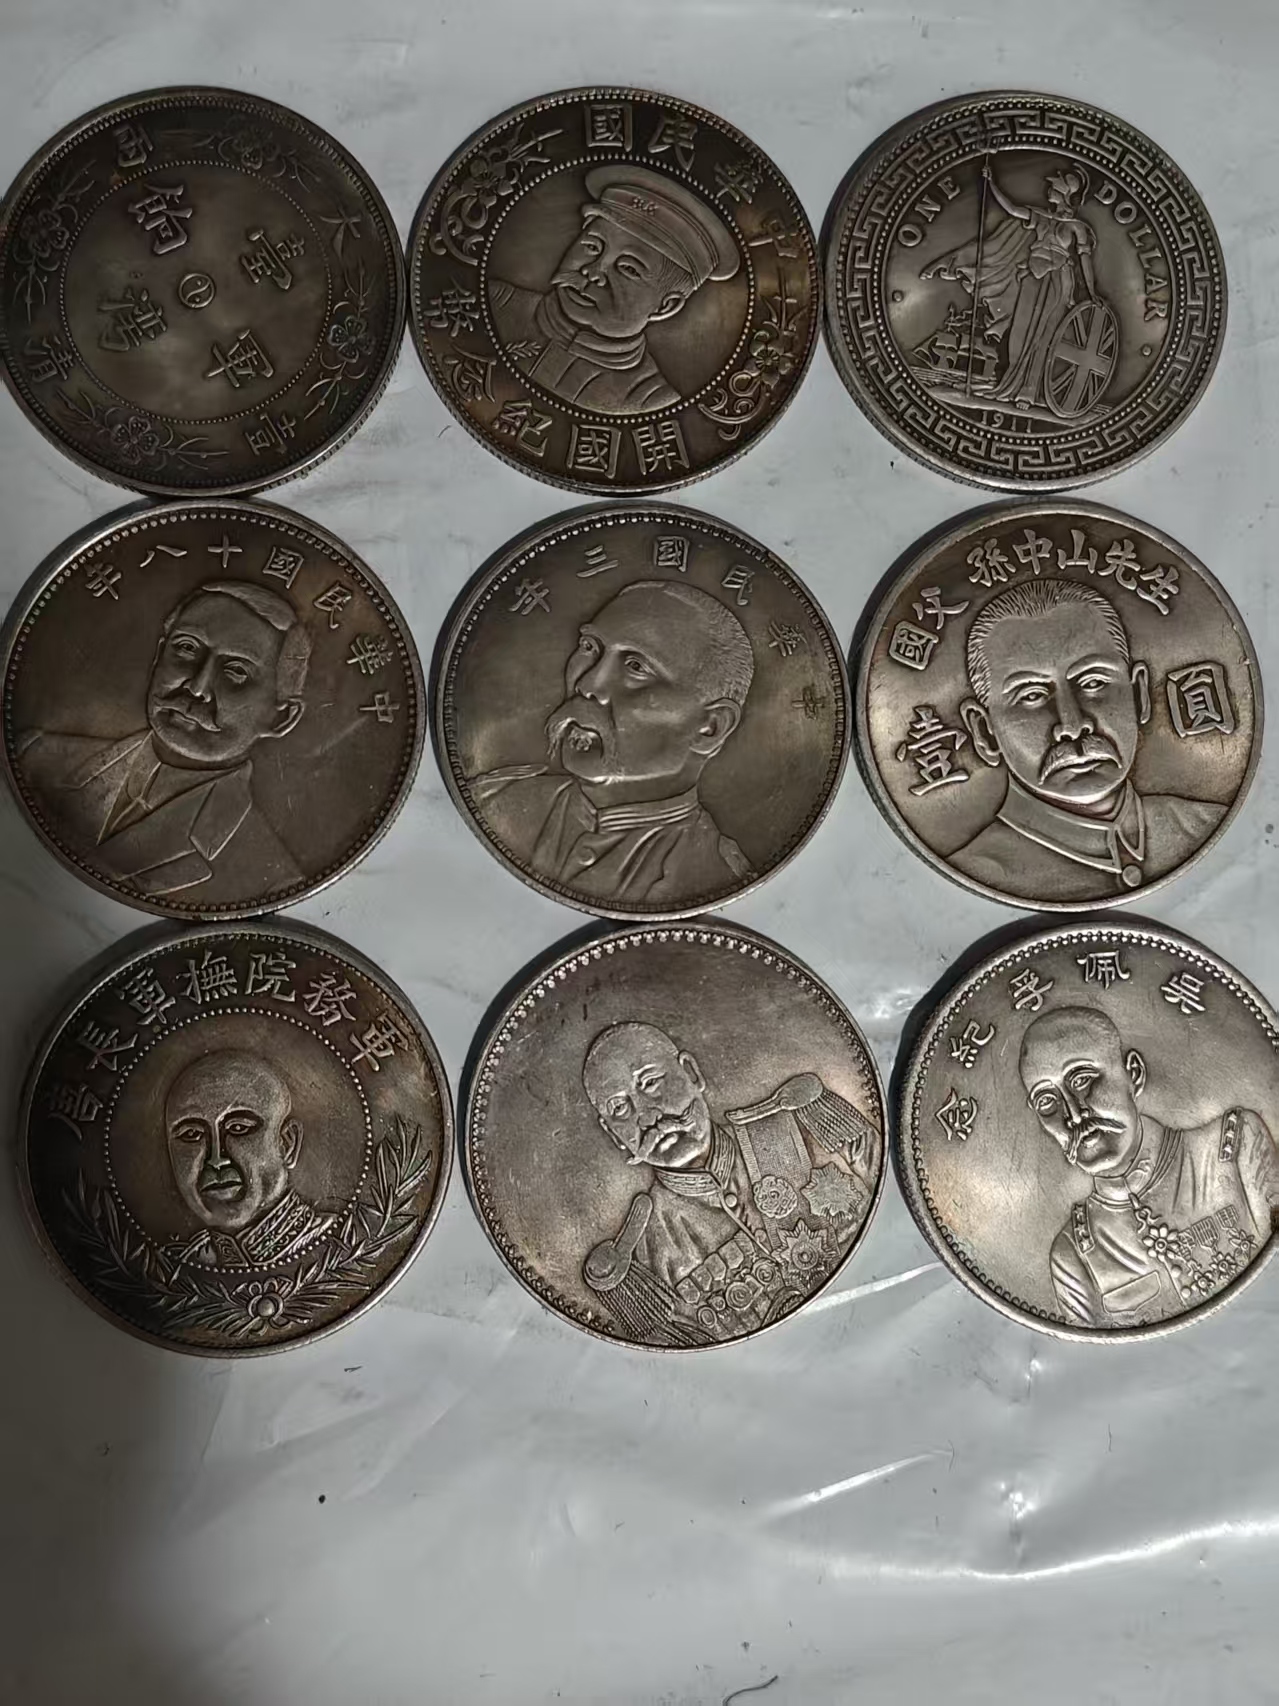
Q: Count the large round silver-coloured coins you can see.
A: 9